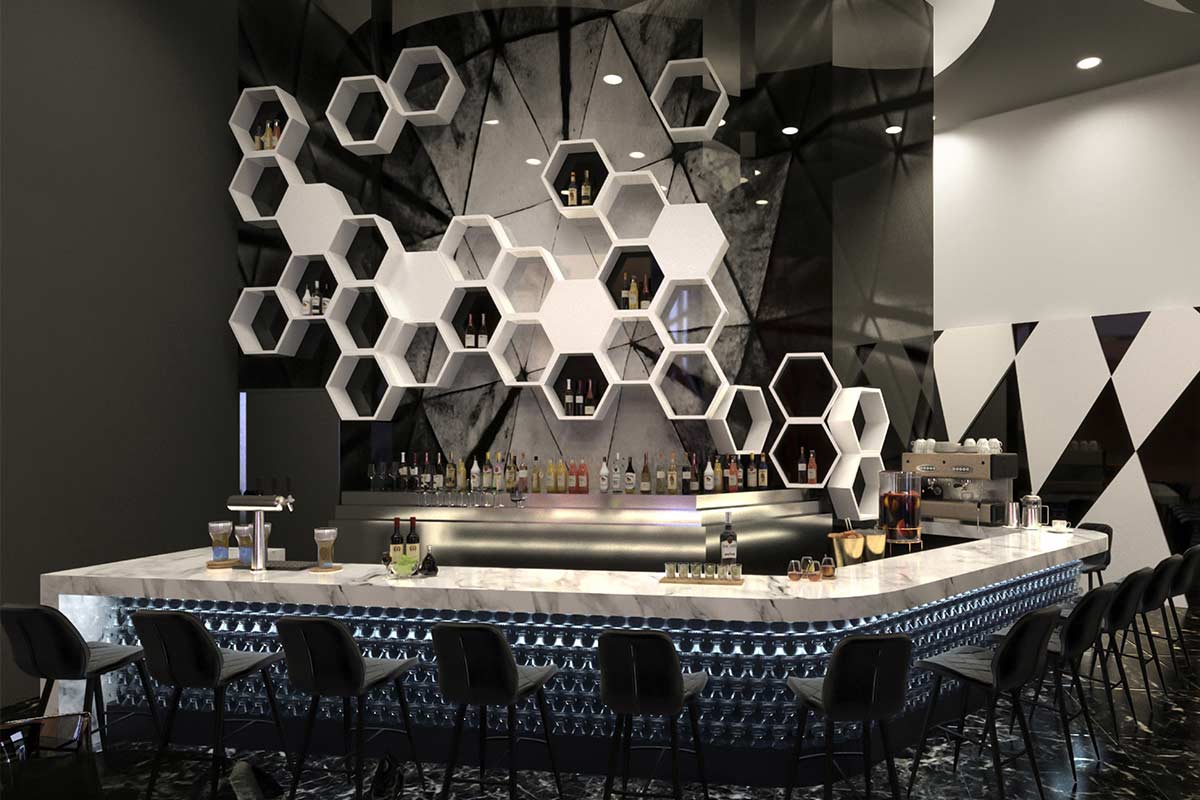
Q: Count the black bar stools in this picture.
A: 12